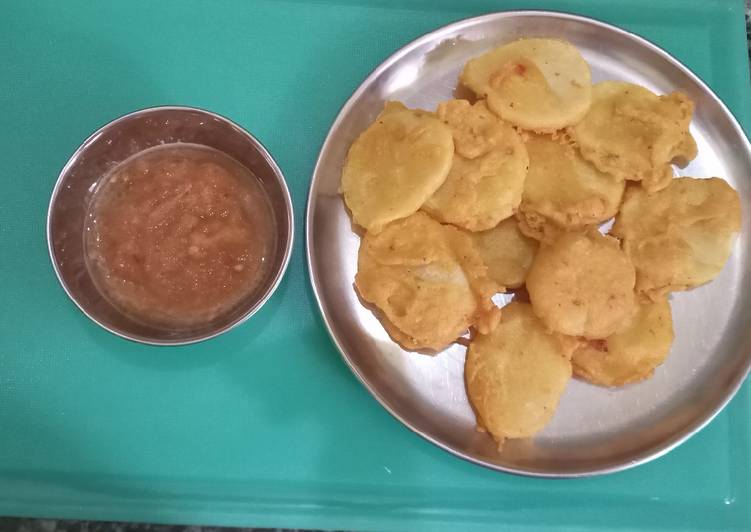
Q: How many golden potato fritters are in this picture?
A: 11